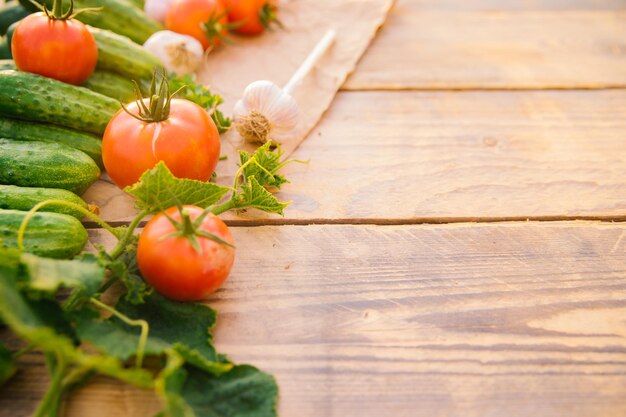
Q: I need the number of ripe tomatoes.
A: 5